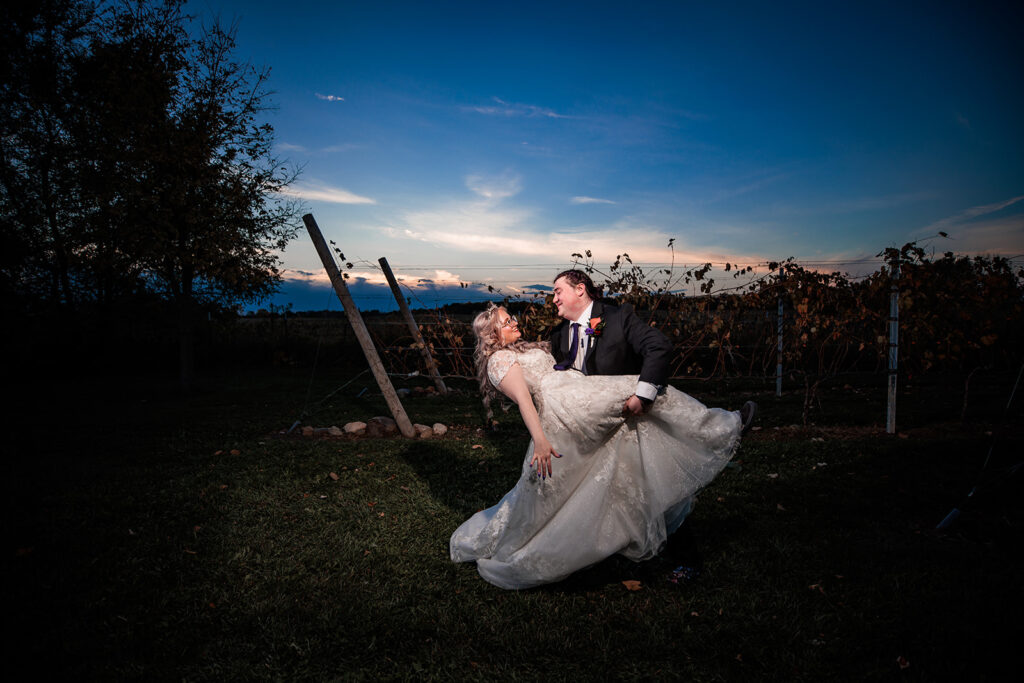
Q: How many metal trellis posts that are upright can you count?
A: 2